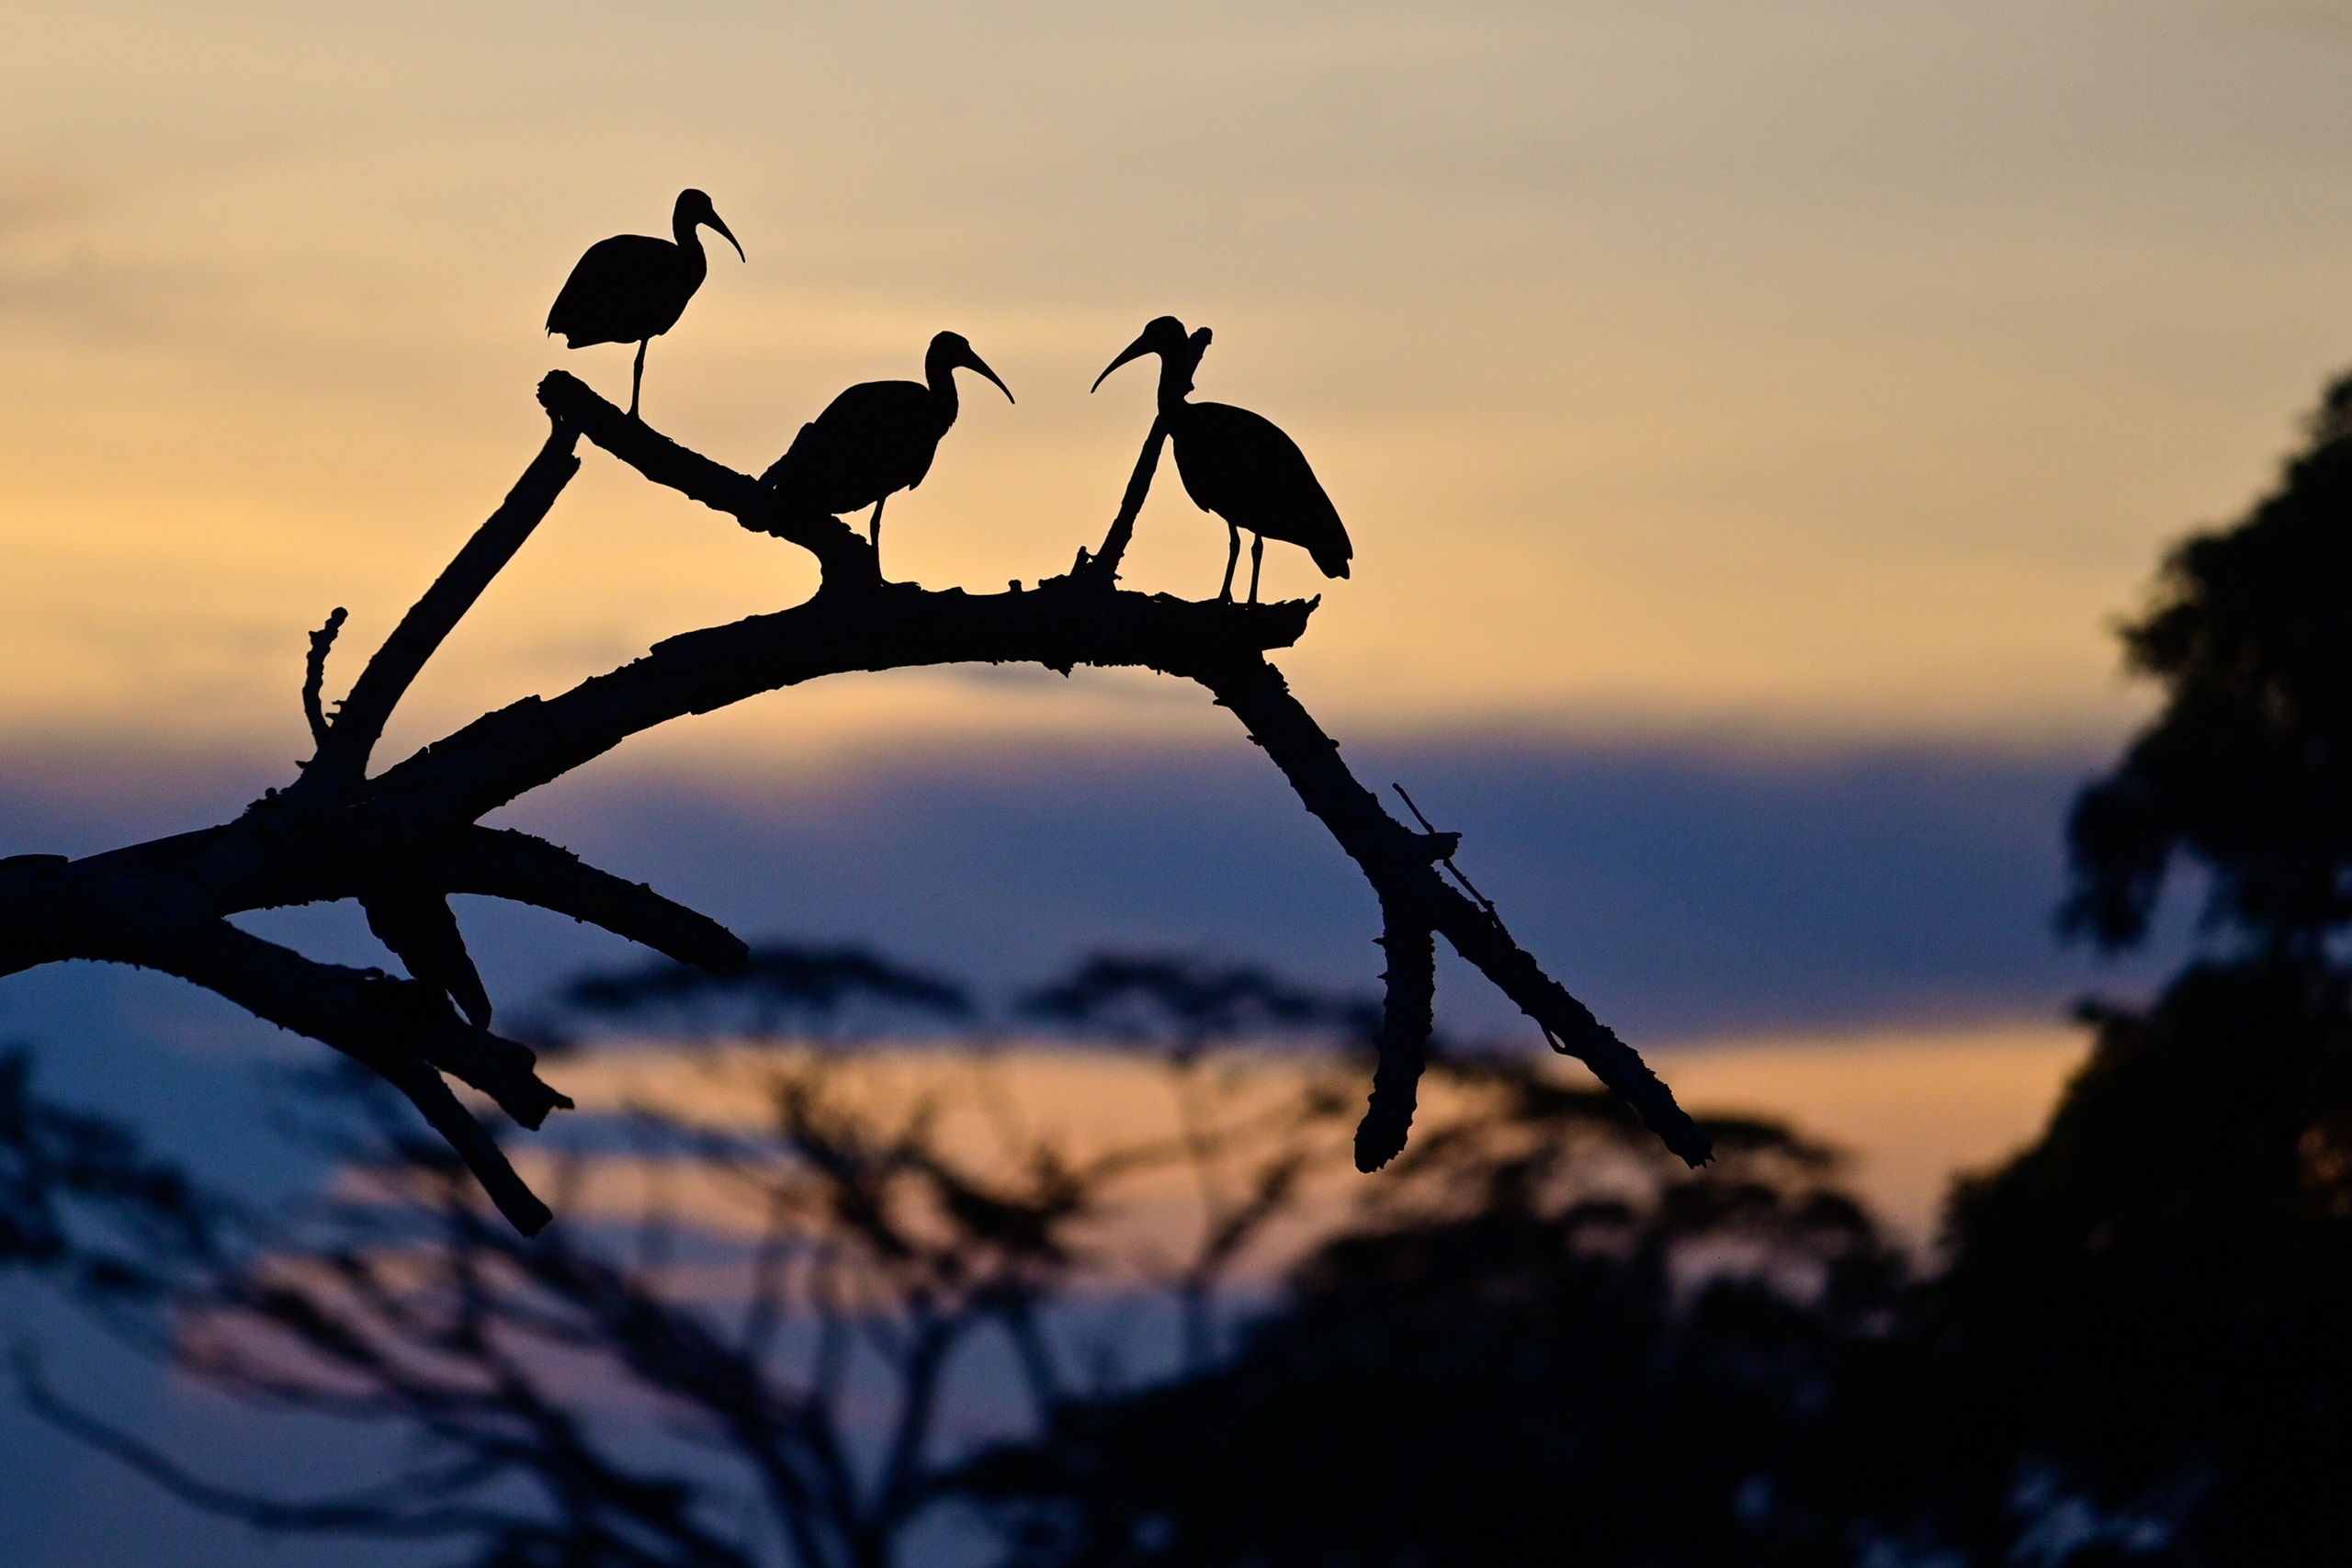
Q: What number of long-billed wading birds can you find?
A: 3